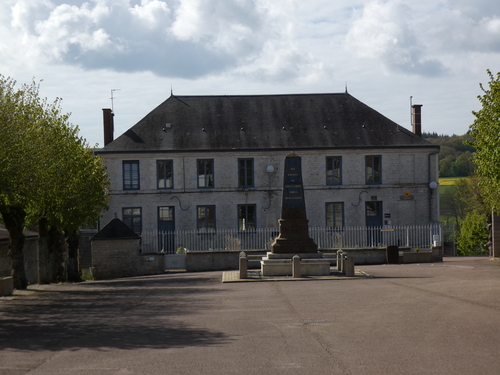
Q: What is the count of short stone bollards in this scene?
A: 5